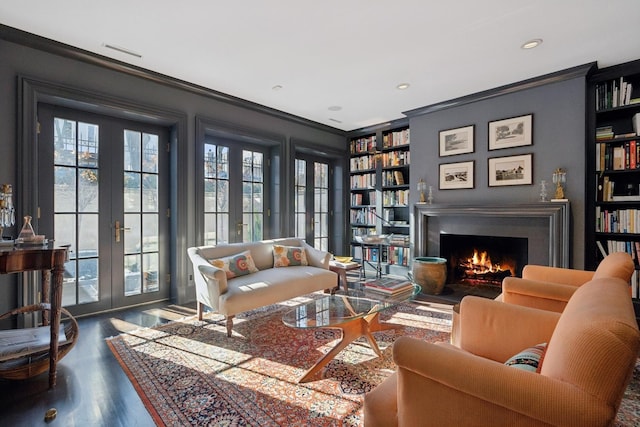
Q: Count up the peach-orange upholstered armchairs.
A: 2